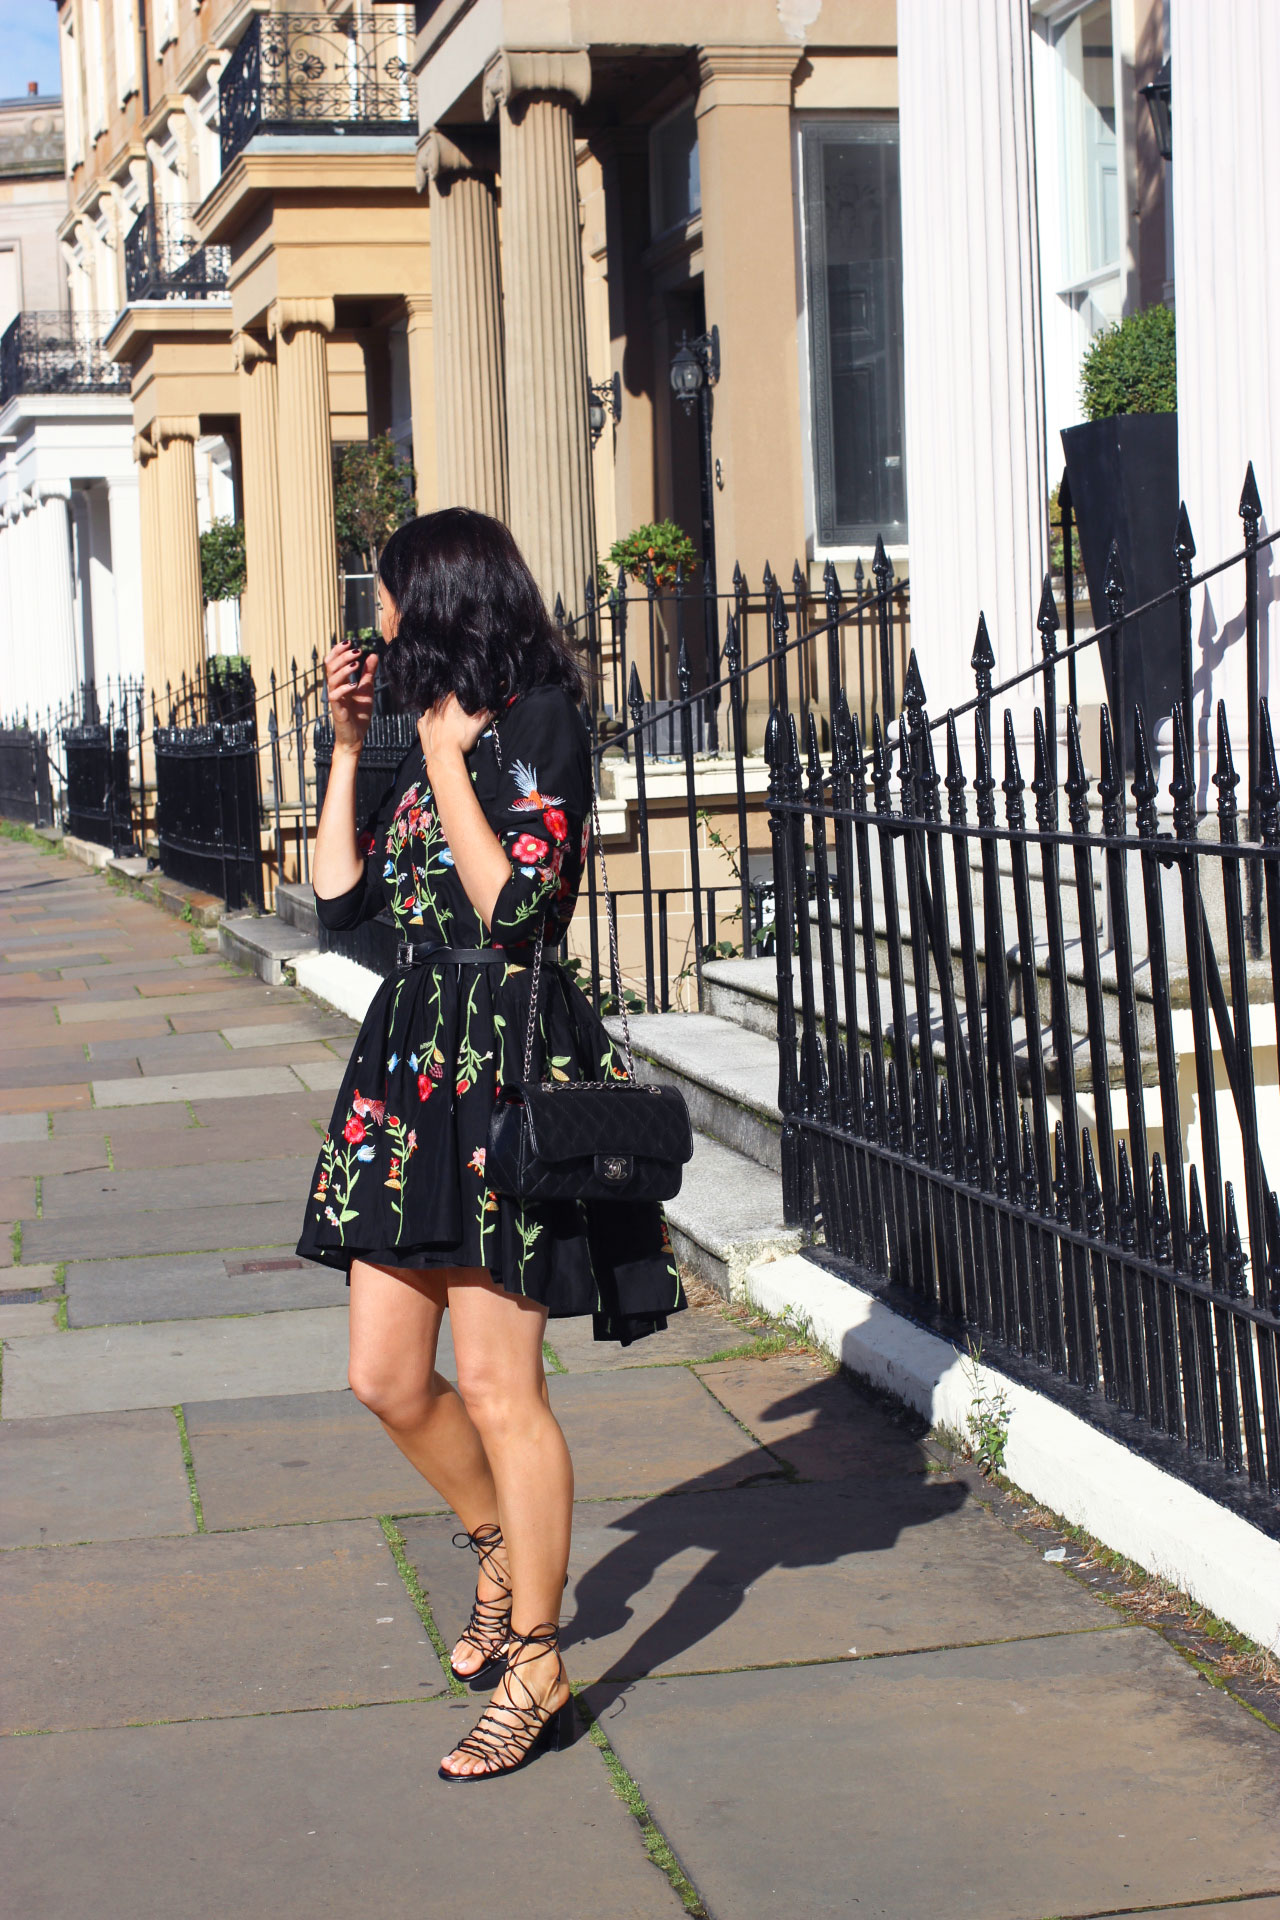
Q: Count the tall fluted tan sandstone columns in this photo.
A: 6